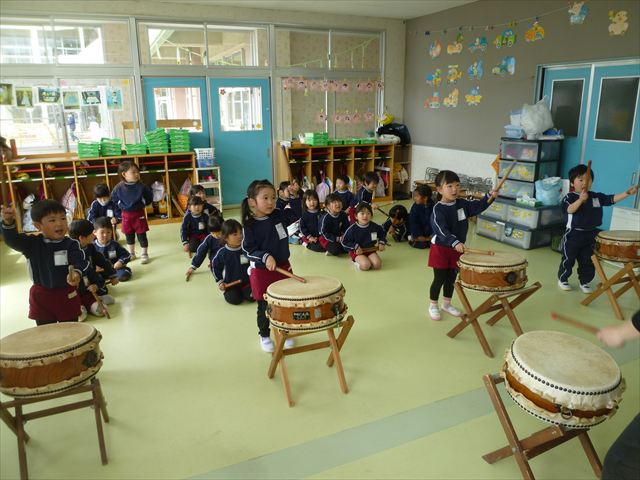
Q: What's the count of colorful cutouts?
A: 14